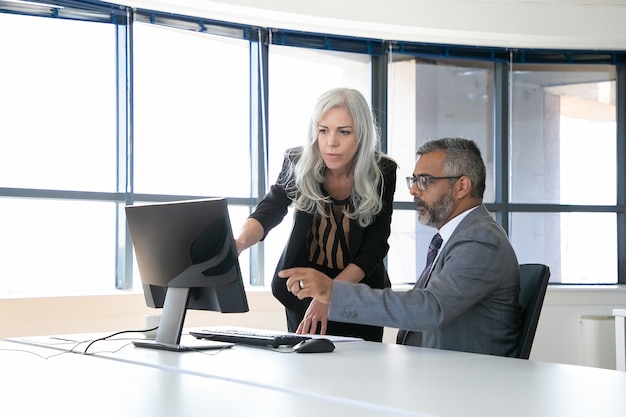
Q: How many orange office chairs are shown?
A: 0